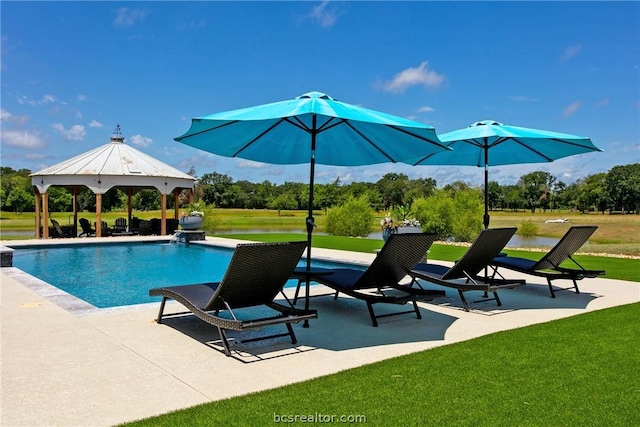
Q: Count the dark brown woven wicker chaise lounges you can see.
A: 4